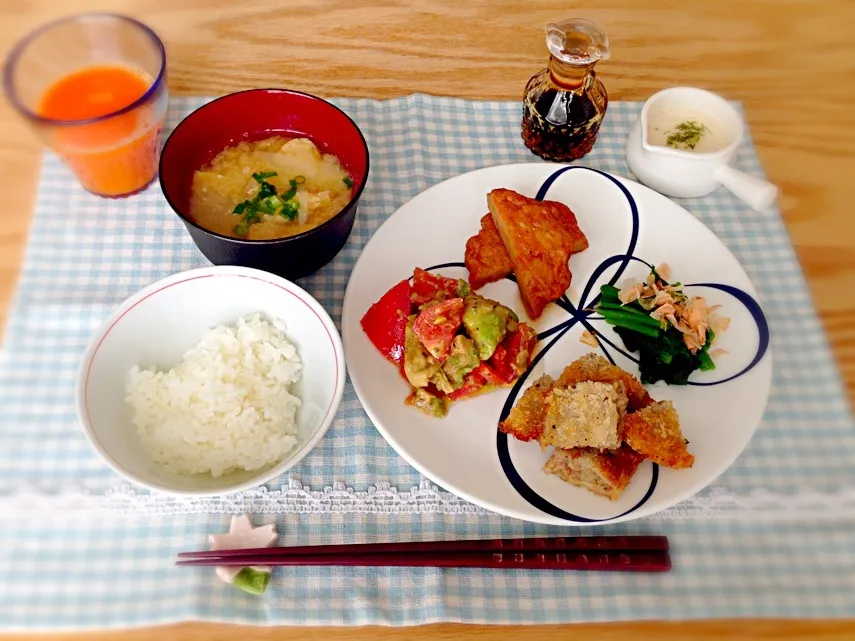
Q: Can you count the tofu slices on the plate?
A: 2